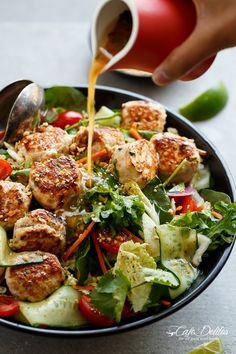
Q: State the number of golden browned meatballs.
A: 9